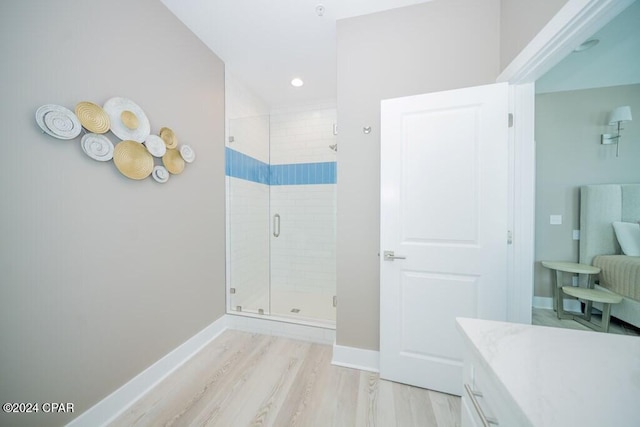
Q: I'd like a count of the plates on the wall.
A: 10